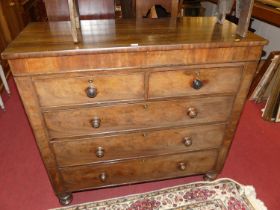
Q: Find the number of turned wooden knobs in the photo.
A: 8